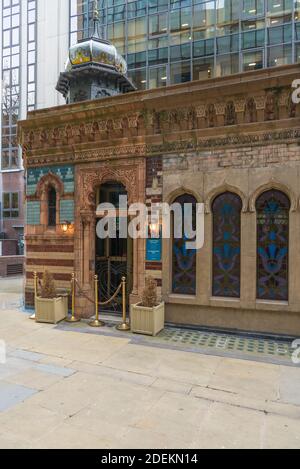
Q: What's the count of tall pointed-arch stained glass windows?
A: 3